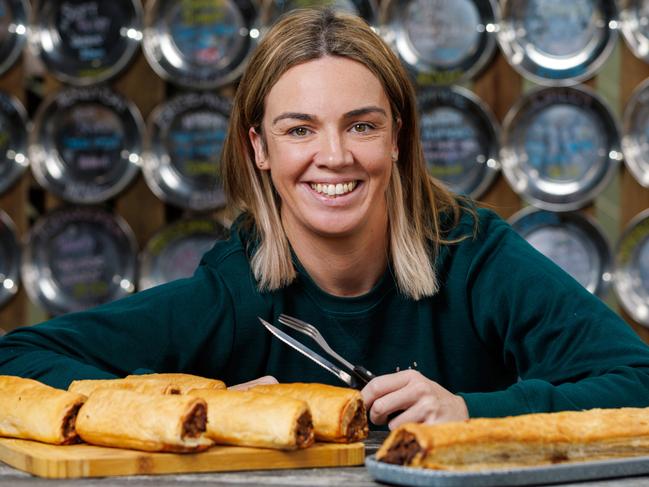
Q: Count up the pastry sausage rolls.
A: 7